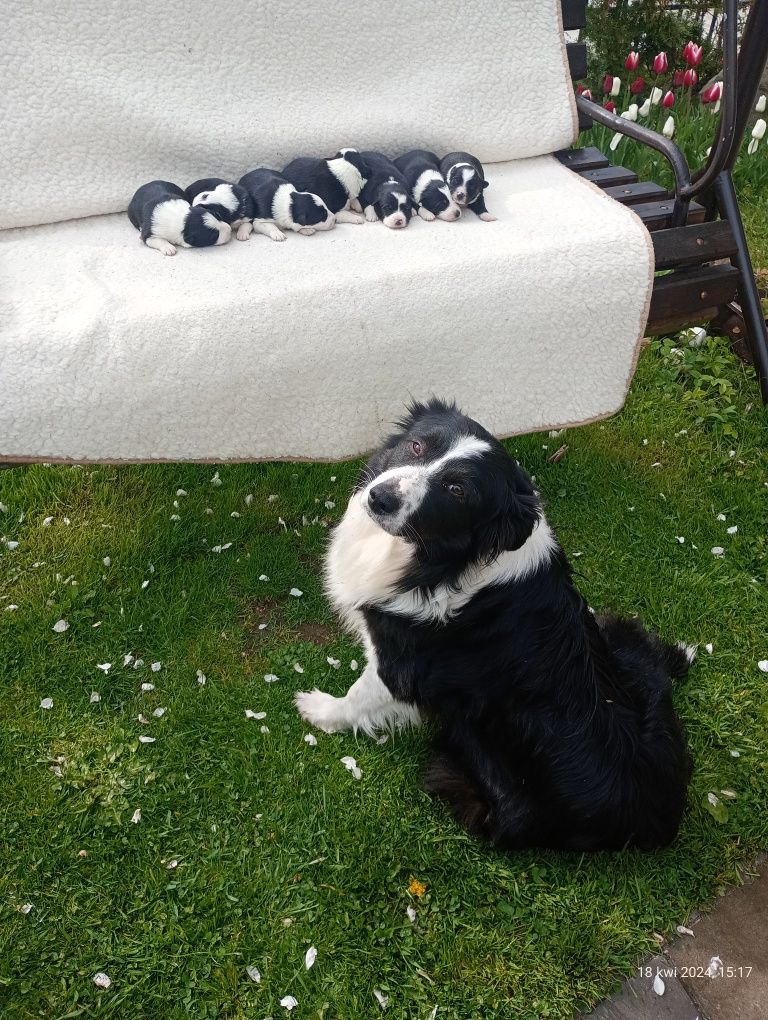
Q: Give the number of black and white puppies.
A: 7